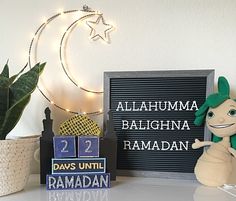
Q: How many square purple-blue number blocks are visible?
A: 2